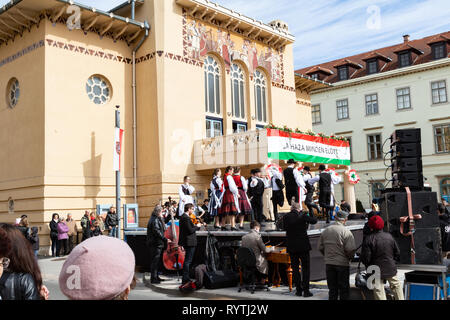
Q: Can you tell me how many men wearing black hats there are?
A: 5